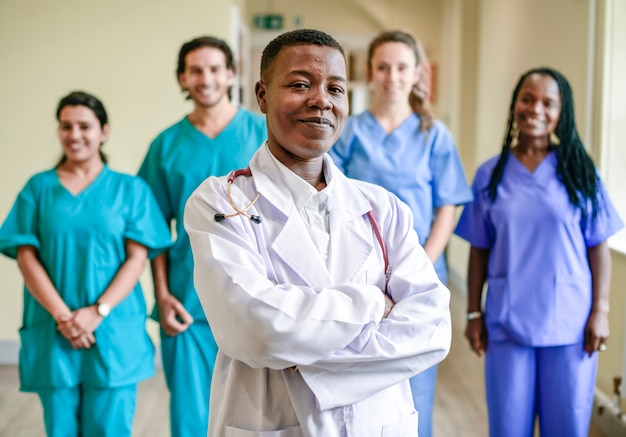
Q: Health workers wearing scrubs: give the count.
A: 4